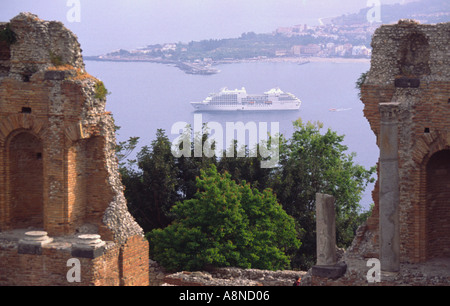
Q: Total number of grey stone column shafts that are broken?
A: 1